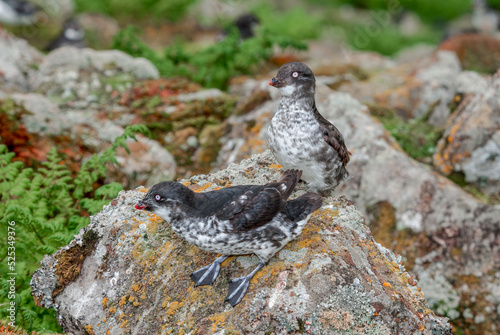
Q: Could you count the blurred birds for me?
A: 3